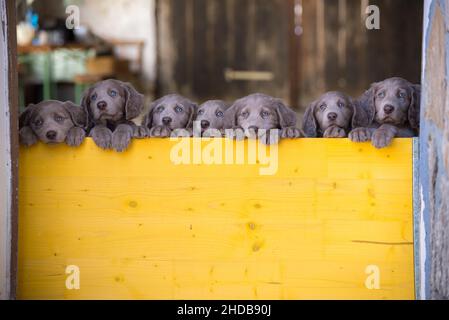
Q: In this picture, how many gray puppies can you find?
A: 7